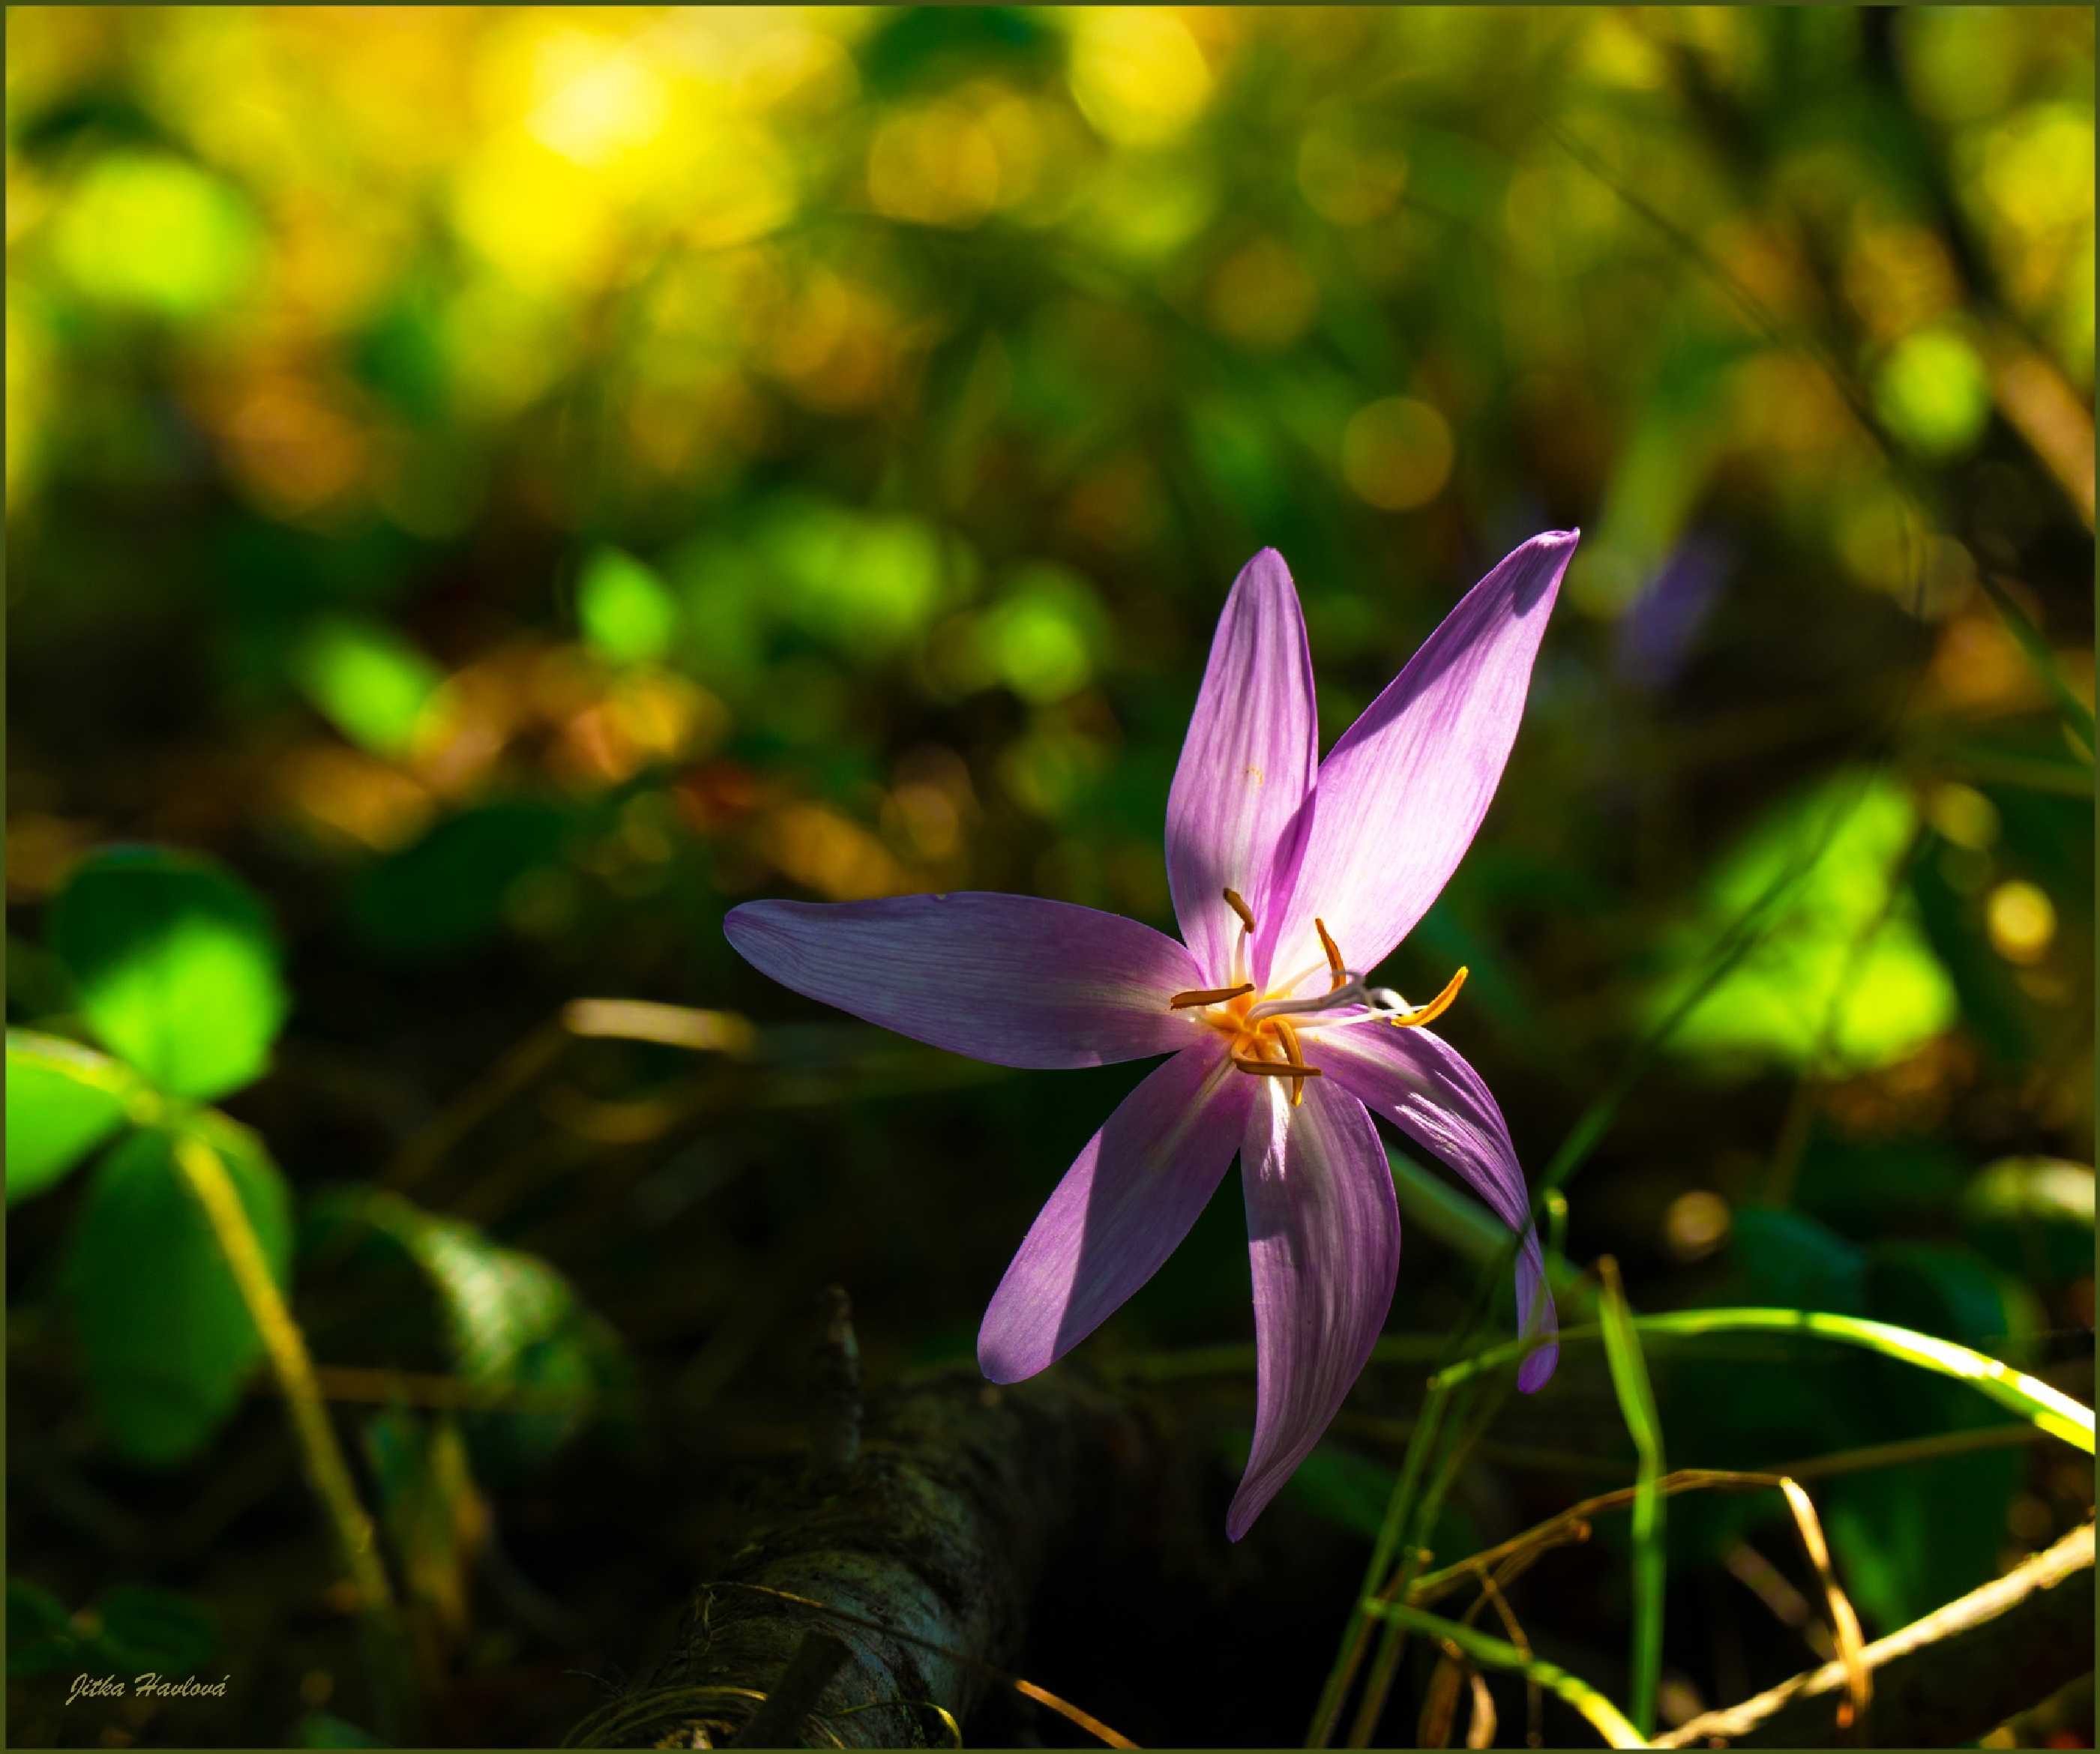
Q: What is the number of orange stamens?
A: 6